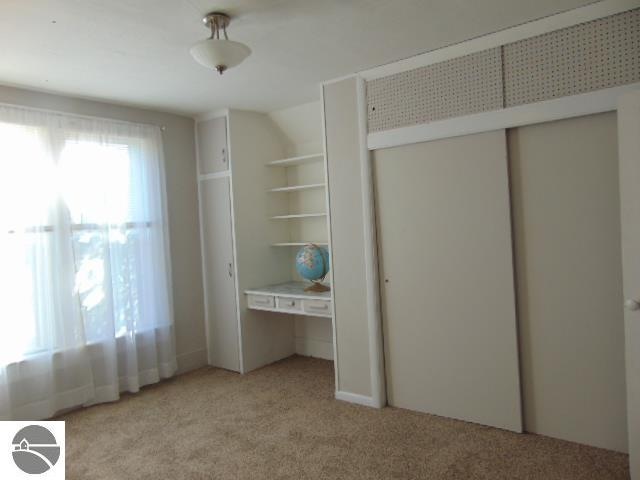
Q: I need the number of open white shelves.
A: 4